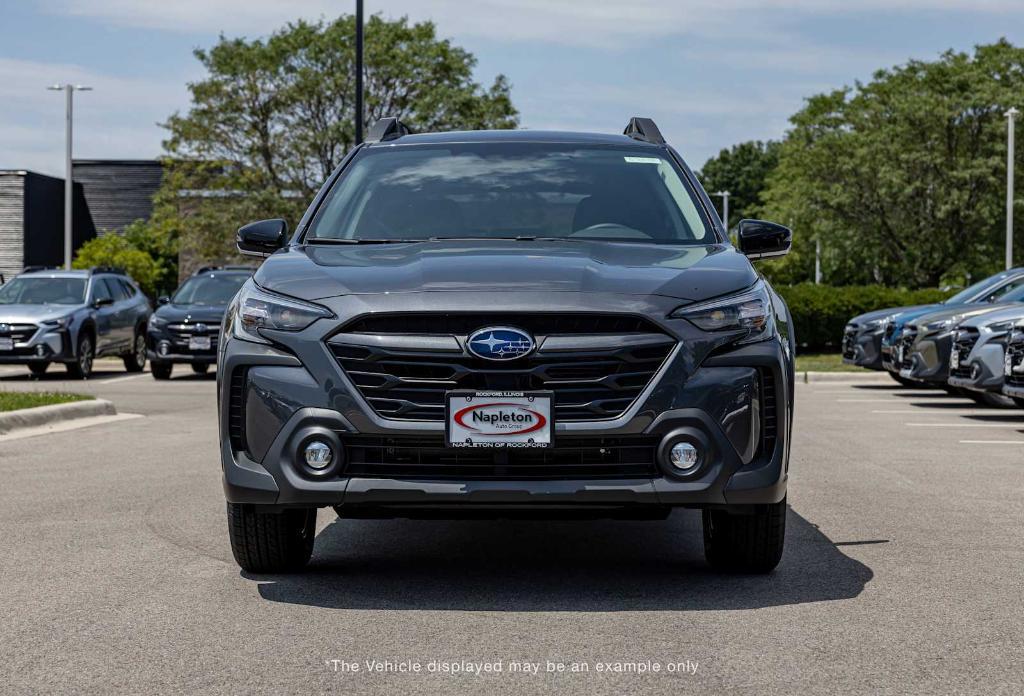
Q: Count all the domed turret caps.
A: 0